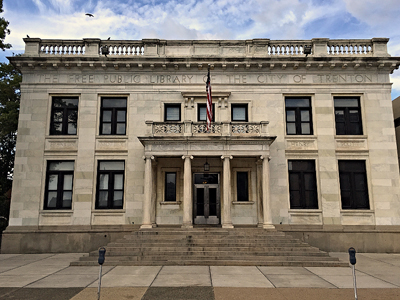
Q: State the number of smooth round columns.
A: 4